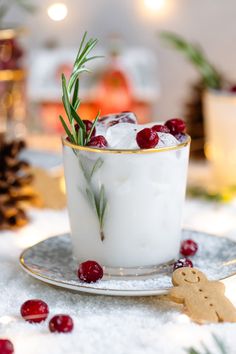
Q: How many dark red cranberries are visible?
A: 11